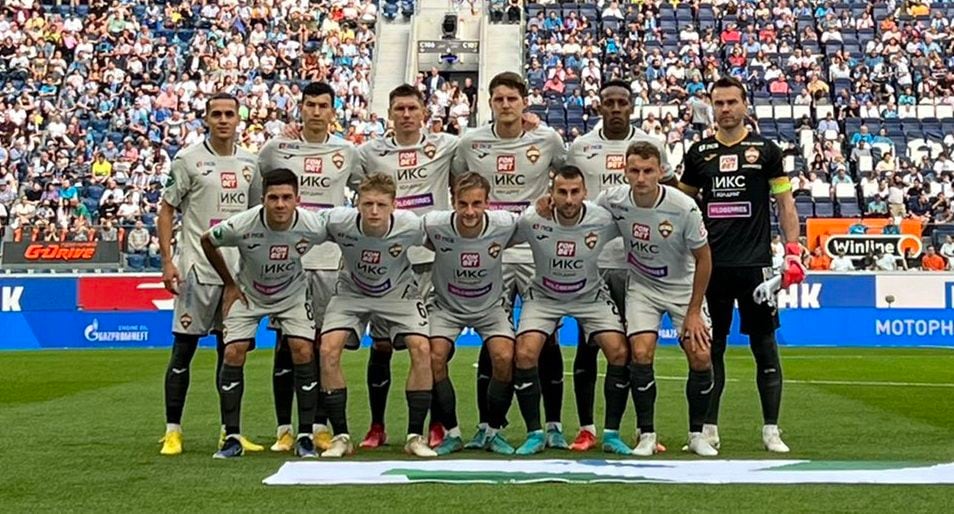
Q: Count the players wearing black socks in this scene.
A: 11